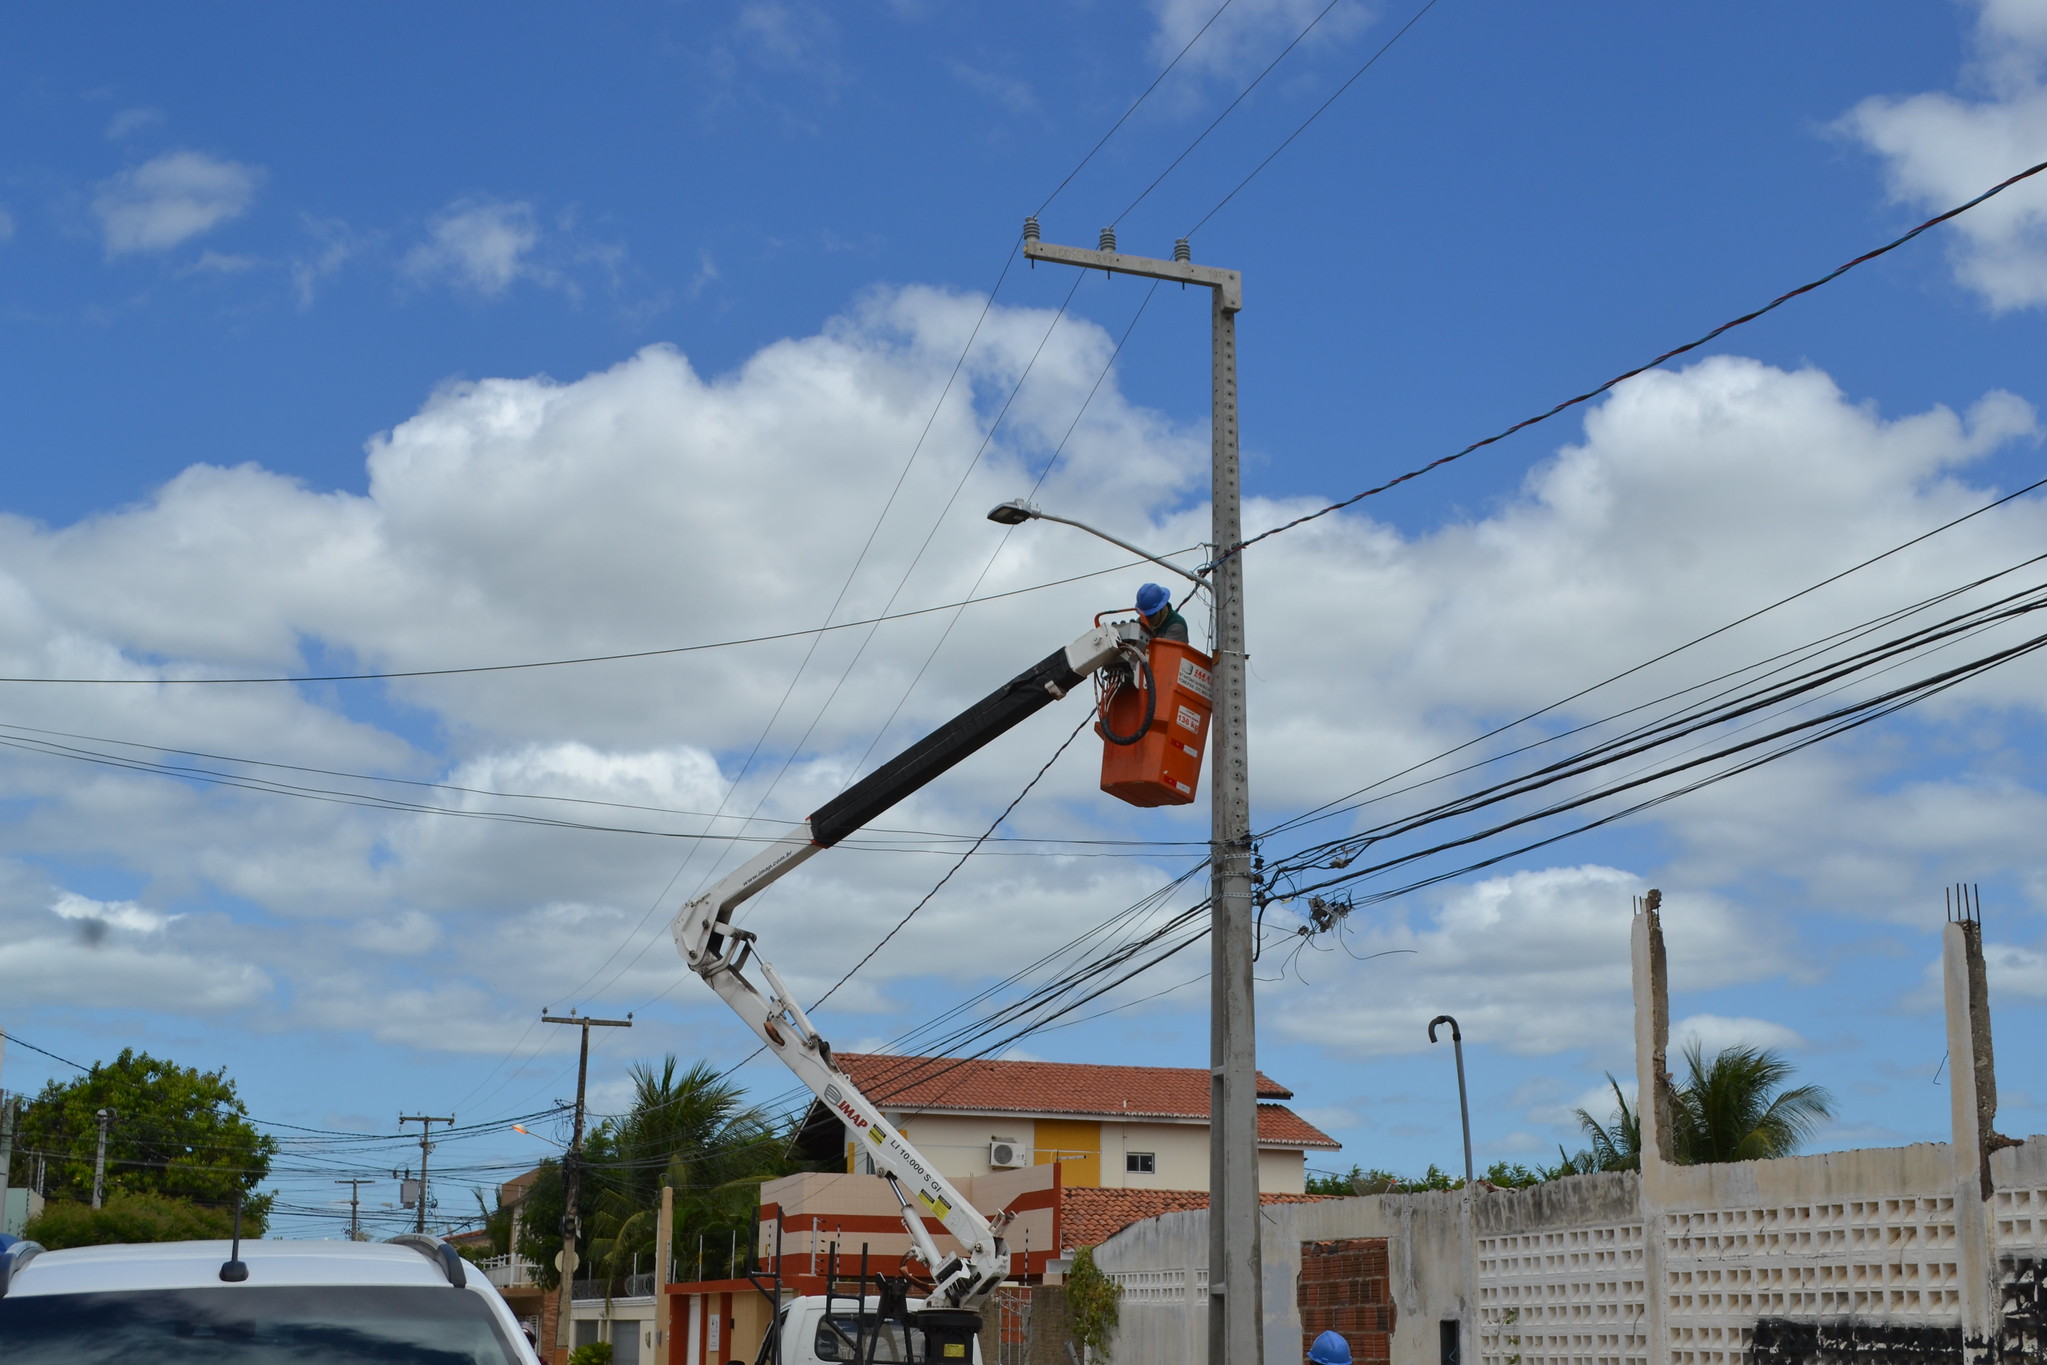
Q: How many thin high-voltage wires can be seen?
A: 3